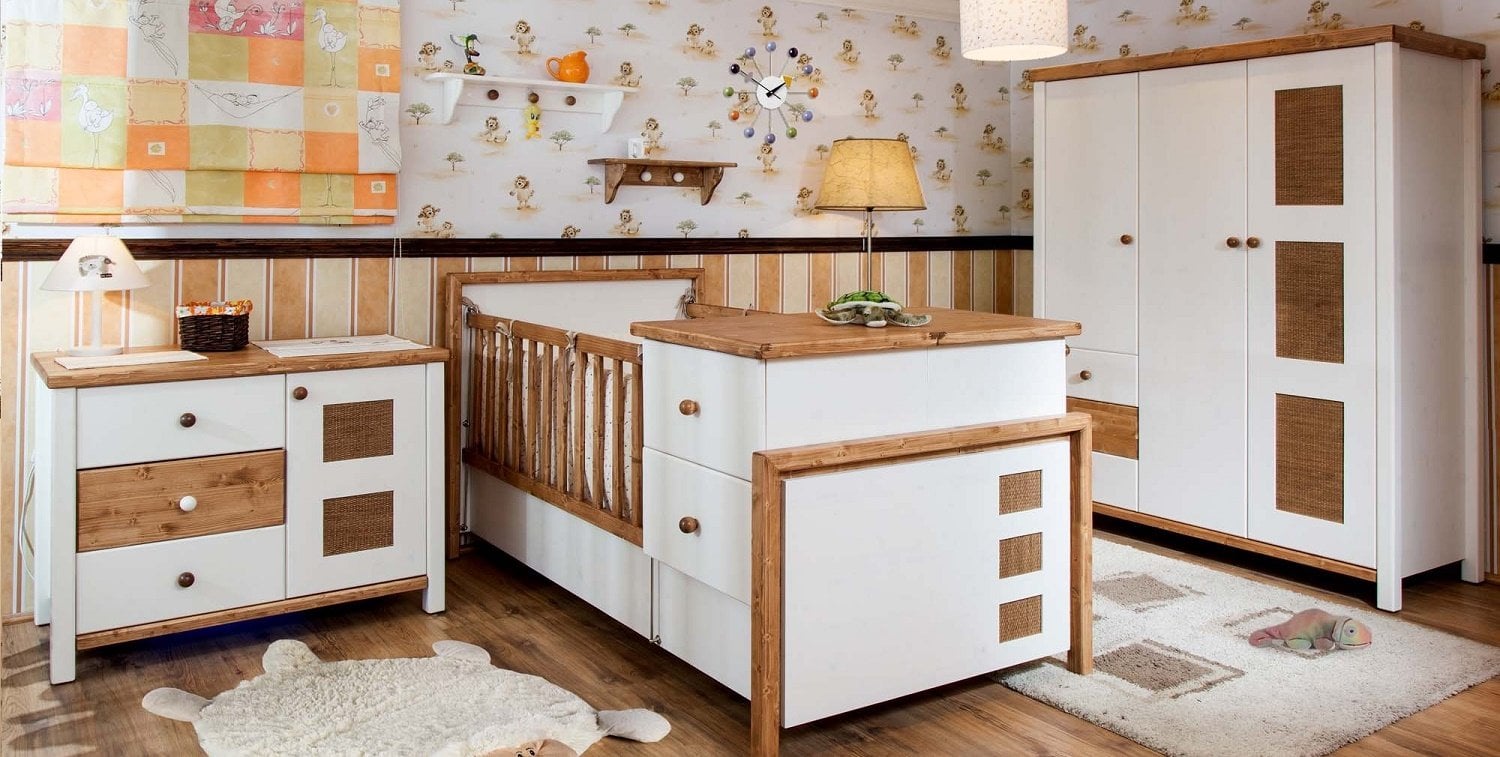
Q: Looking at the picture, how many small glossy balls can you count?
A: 12